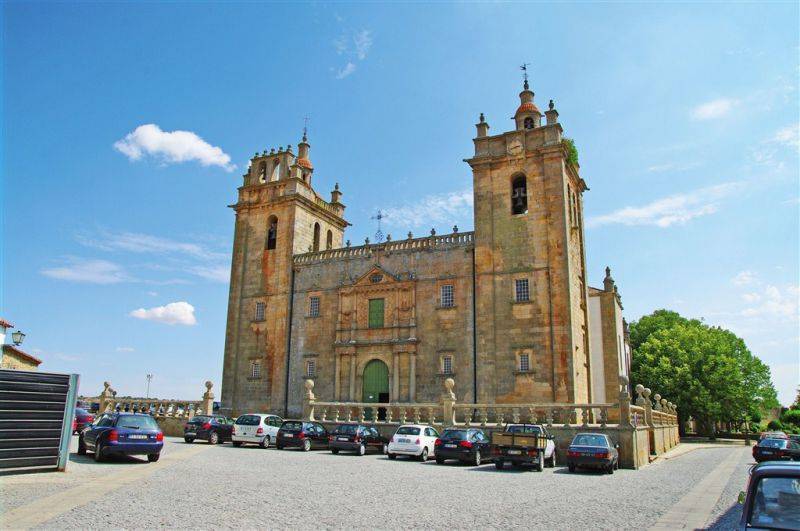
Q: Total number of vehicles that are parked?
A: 13